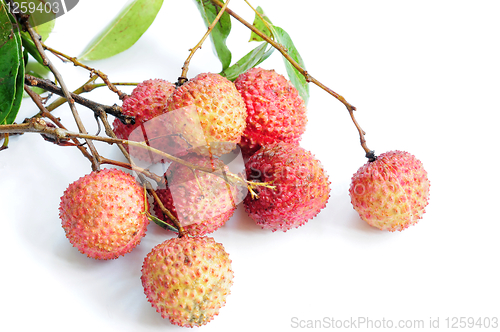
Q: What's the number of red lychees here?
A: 8